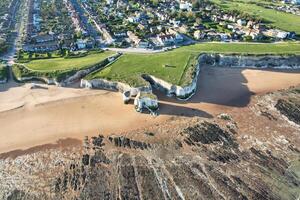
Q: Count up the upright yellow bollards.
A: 0